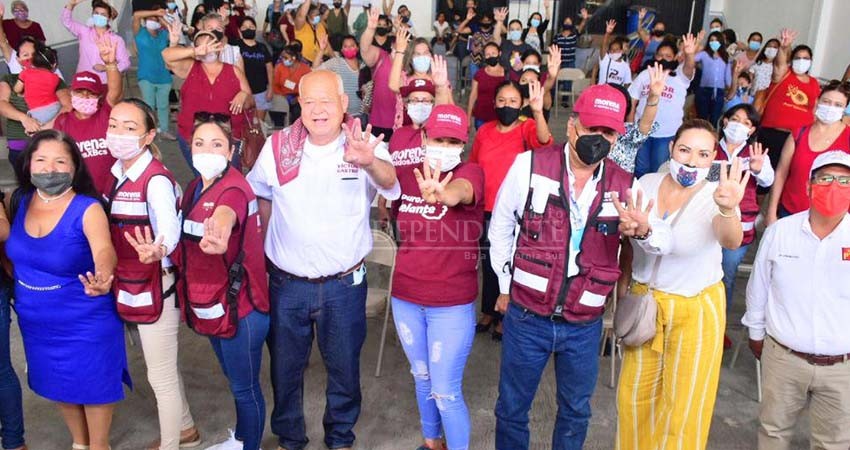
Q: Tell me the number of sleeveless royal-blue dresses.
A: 1